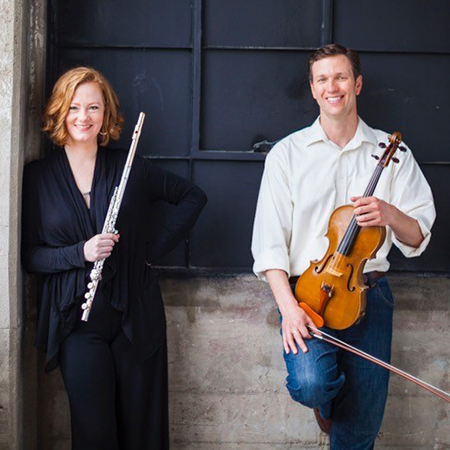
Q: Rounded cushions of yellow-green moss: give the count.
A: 0